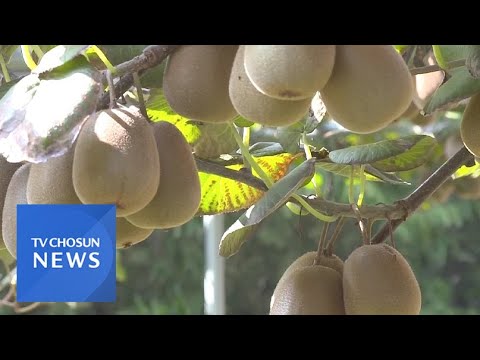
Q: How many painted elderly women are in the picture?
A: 0